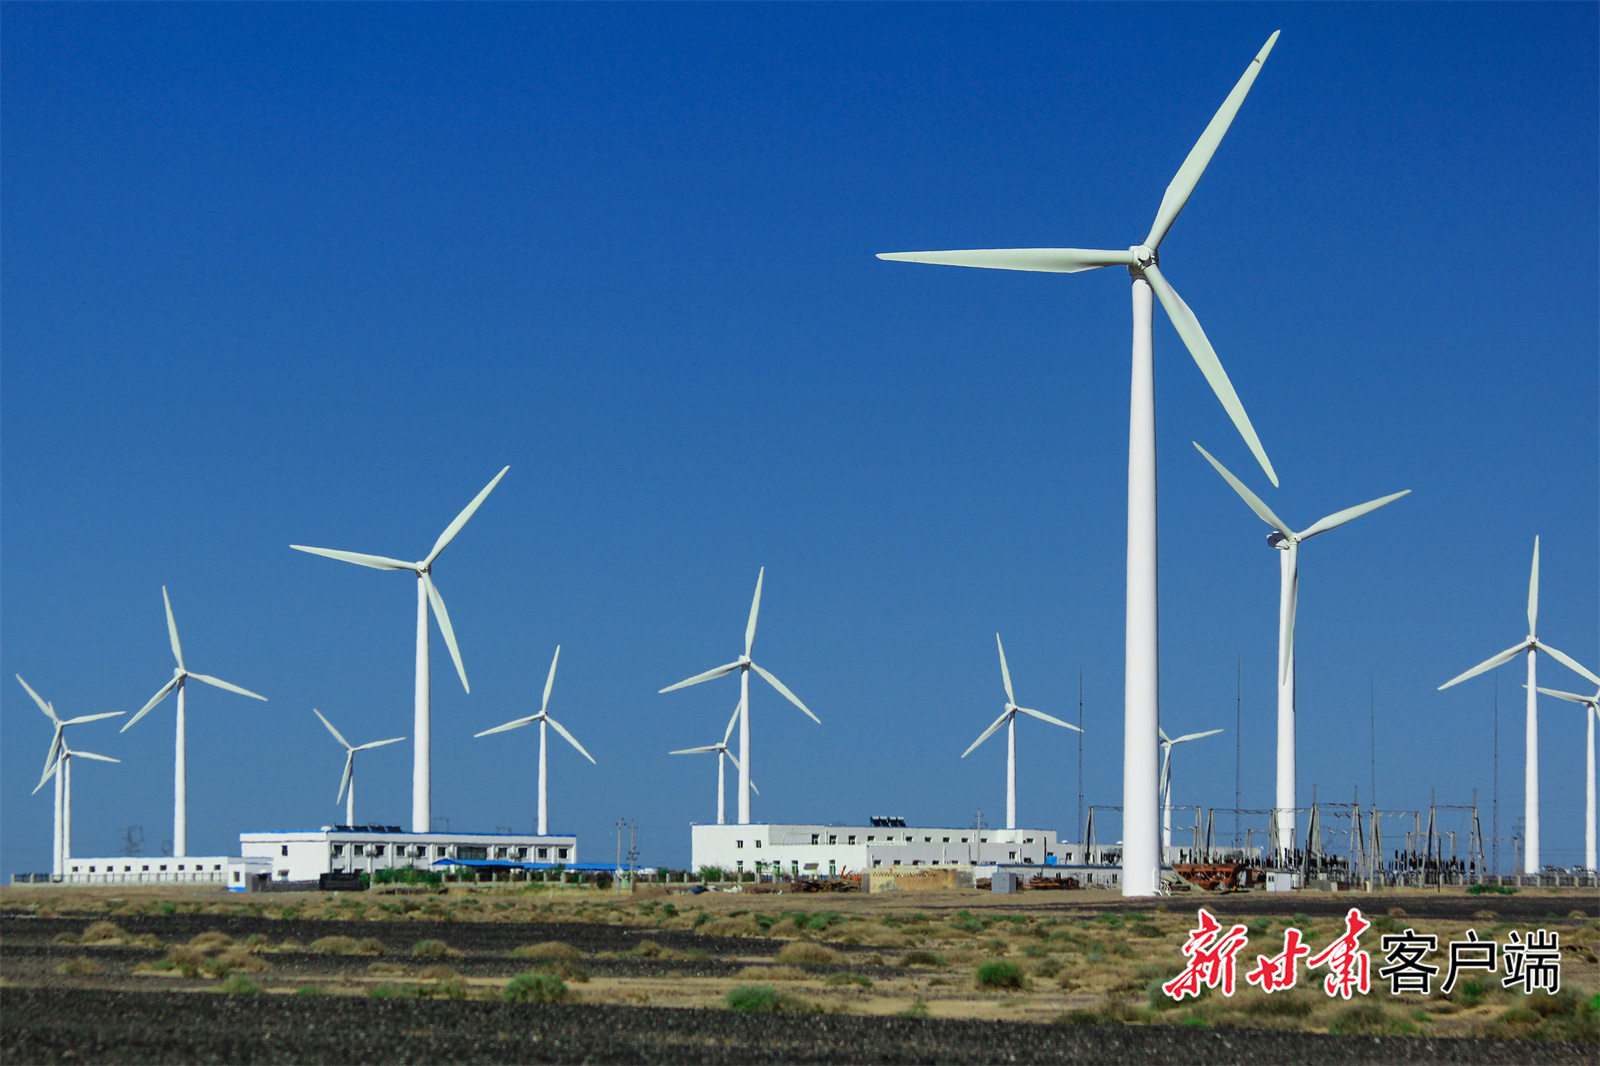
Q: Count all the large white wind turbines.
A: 14